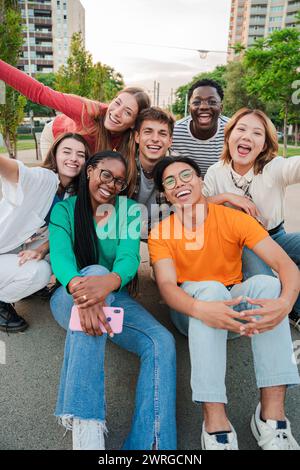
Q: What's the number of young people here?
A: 7